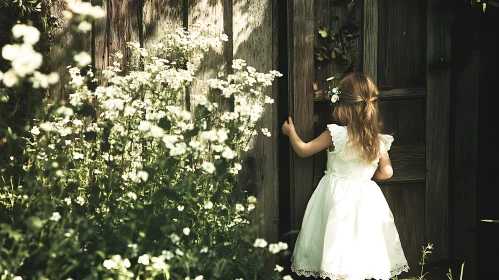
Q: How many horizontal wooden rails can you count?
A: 2